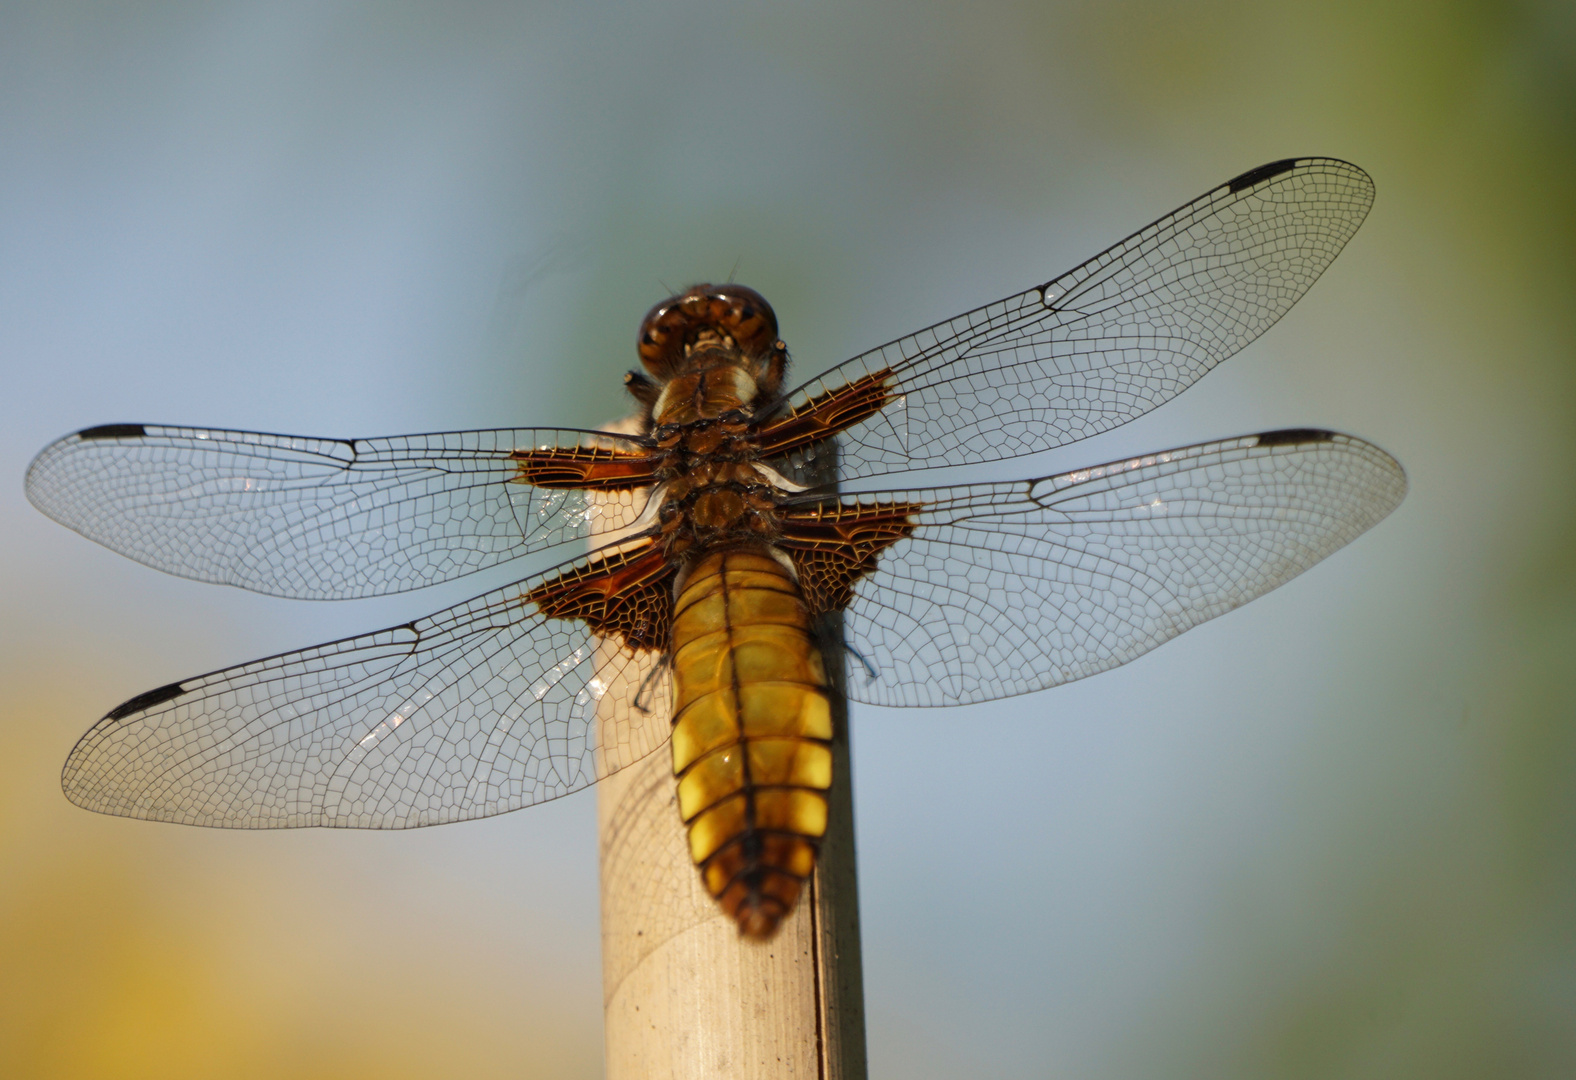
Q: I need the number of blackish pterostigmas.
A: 4